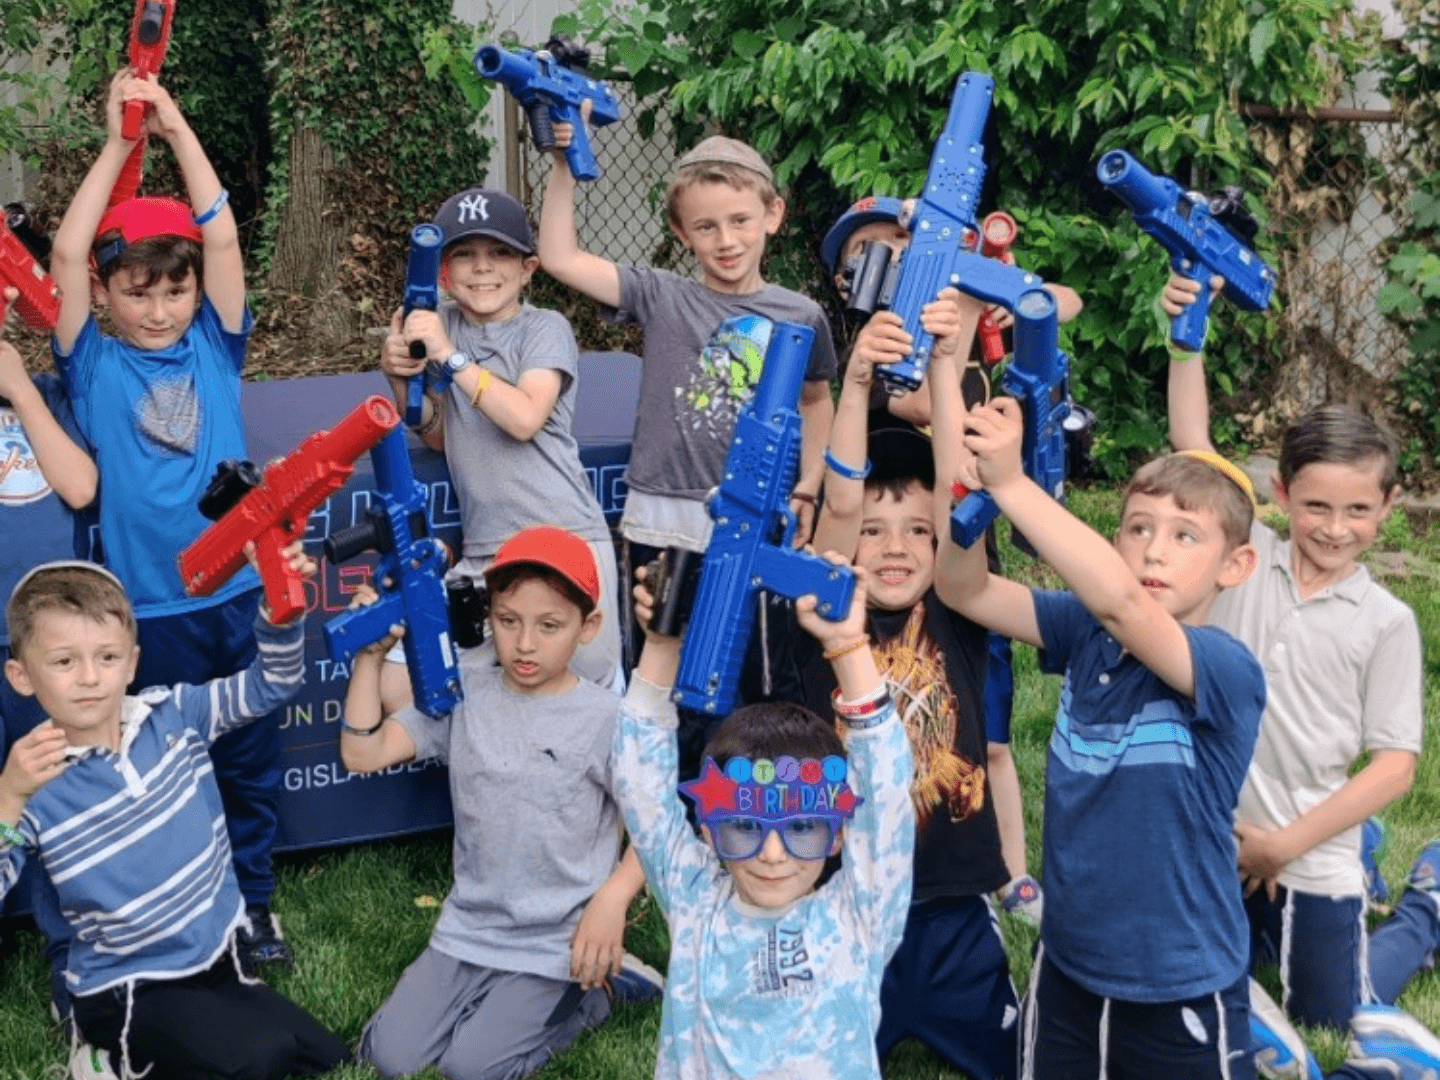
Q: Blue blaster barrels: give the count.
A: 7